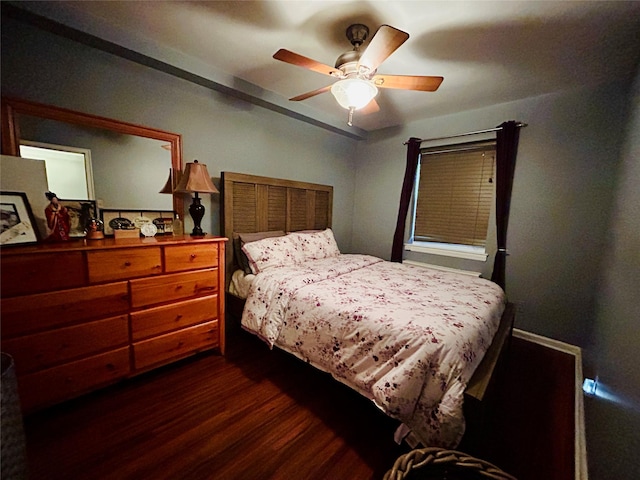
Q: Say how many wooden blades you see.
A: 5